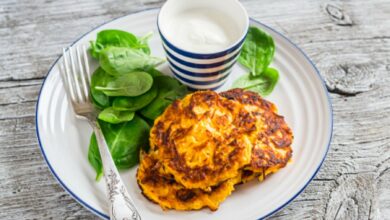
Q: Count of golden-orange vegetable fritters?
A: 3